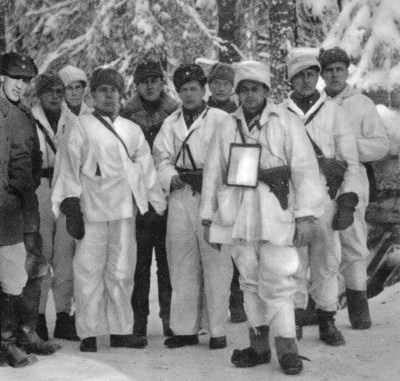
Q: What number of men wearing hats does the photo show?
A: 10